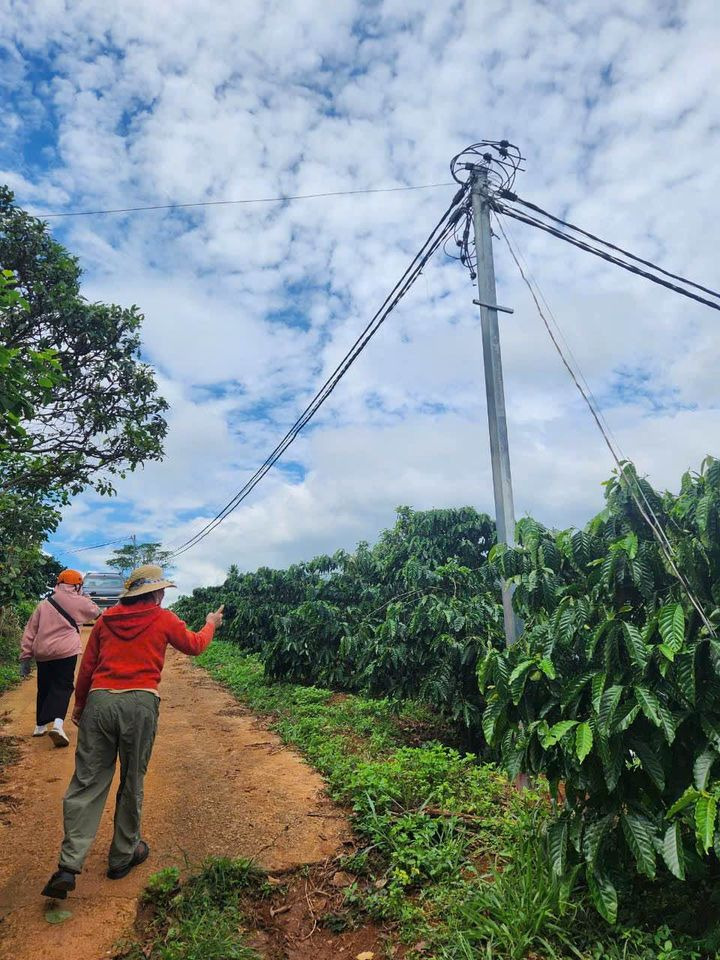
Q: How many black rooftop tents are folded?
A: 0